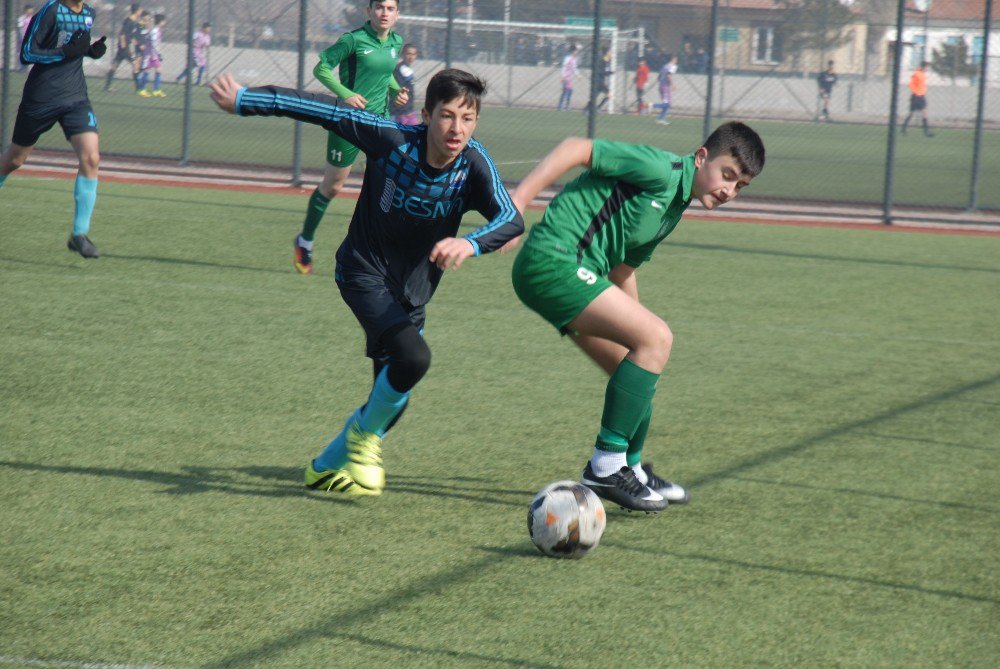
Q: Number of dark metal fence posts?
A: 8